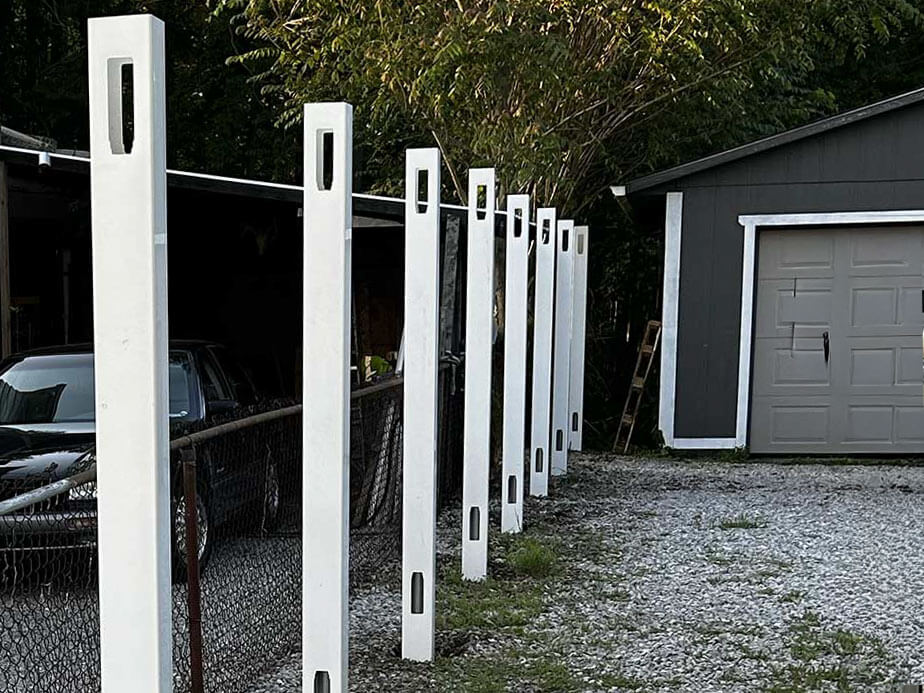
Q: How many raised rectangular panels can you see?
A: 11